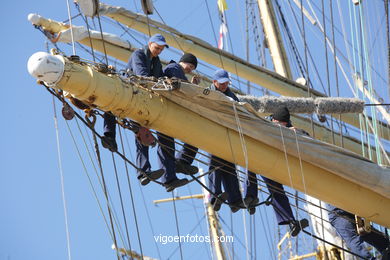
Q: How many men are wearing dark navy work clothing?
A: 5